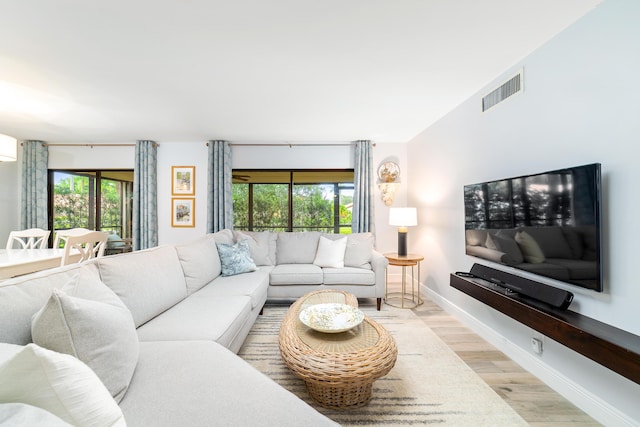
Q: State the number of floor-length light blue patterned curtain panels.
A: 4